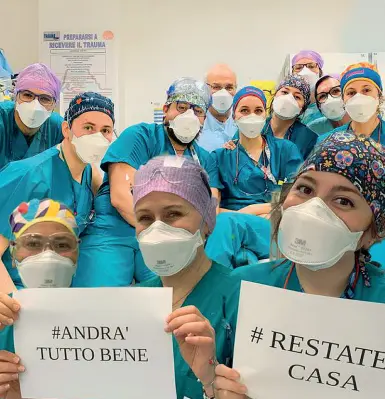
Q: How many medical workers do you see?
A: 12